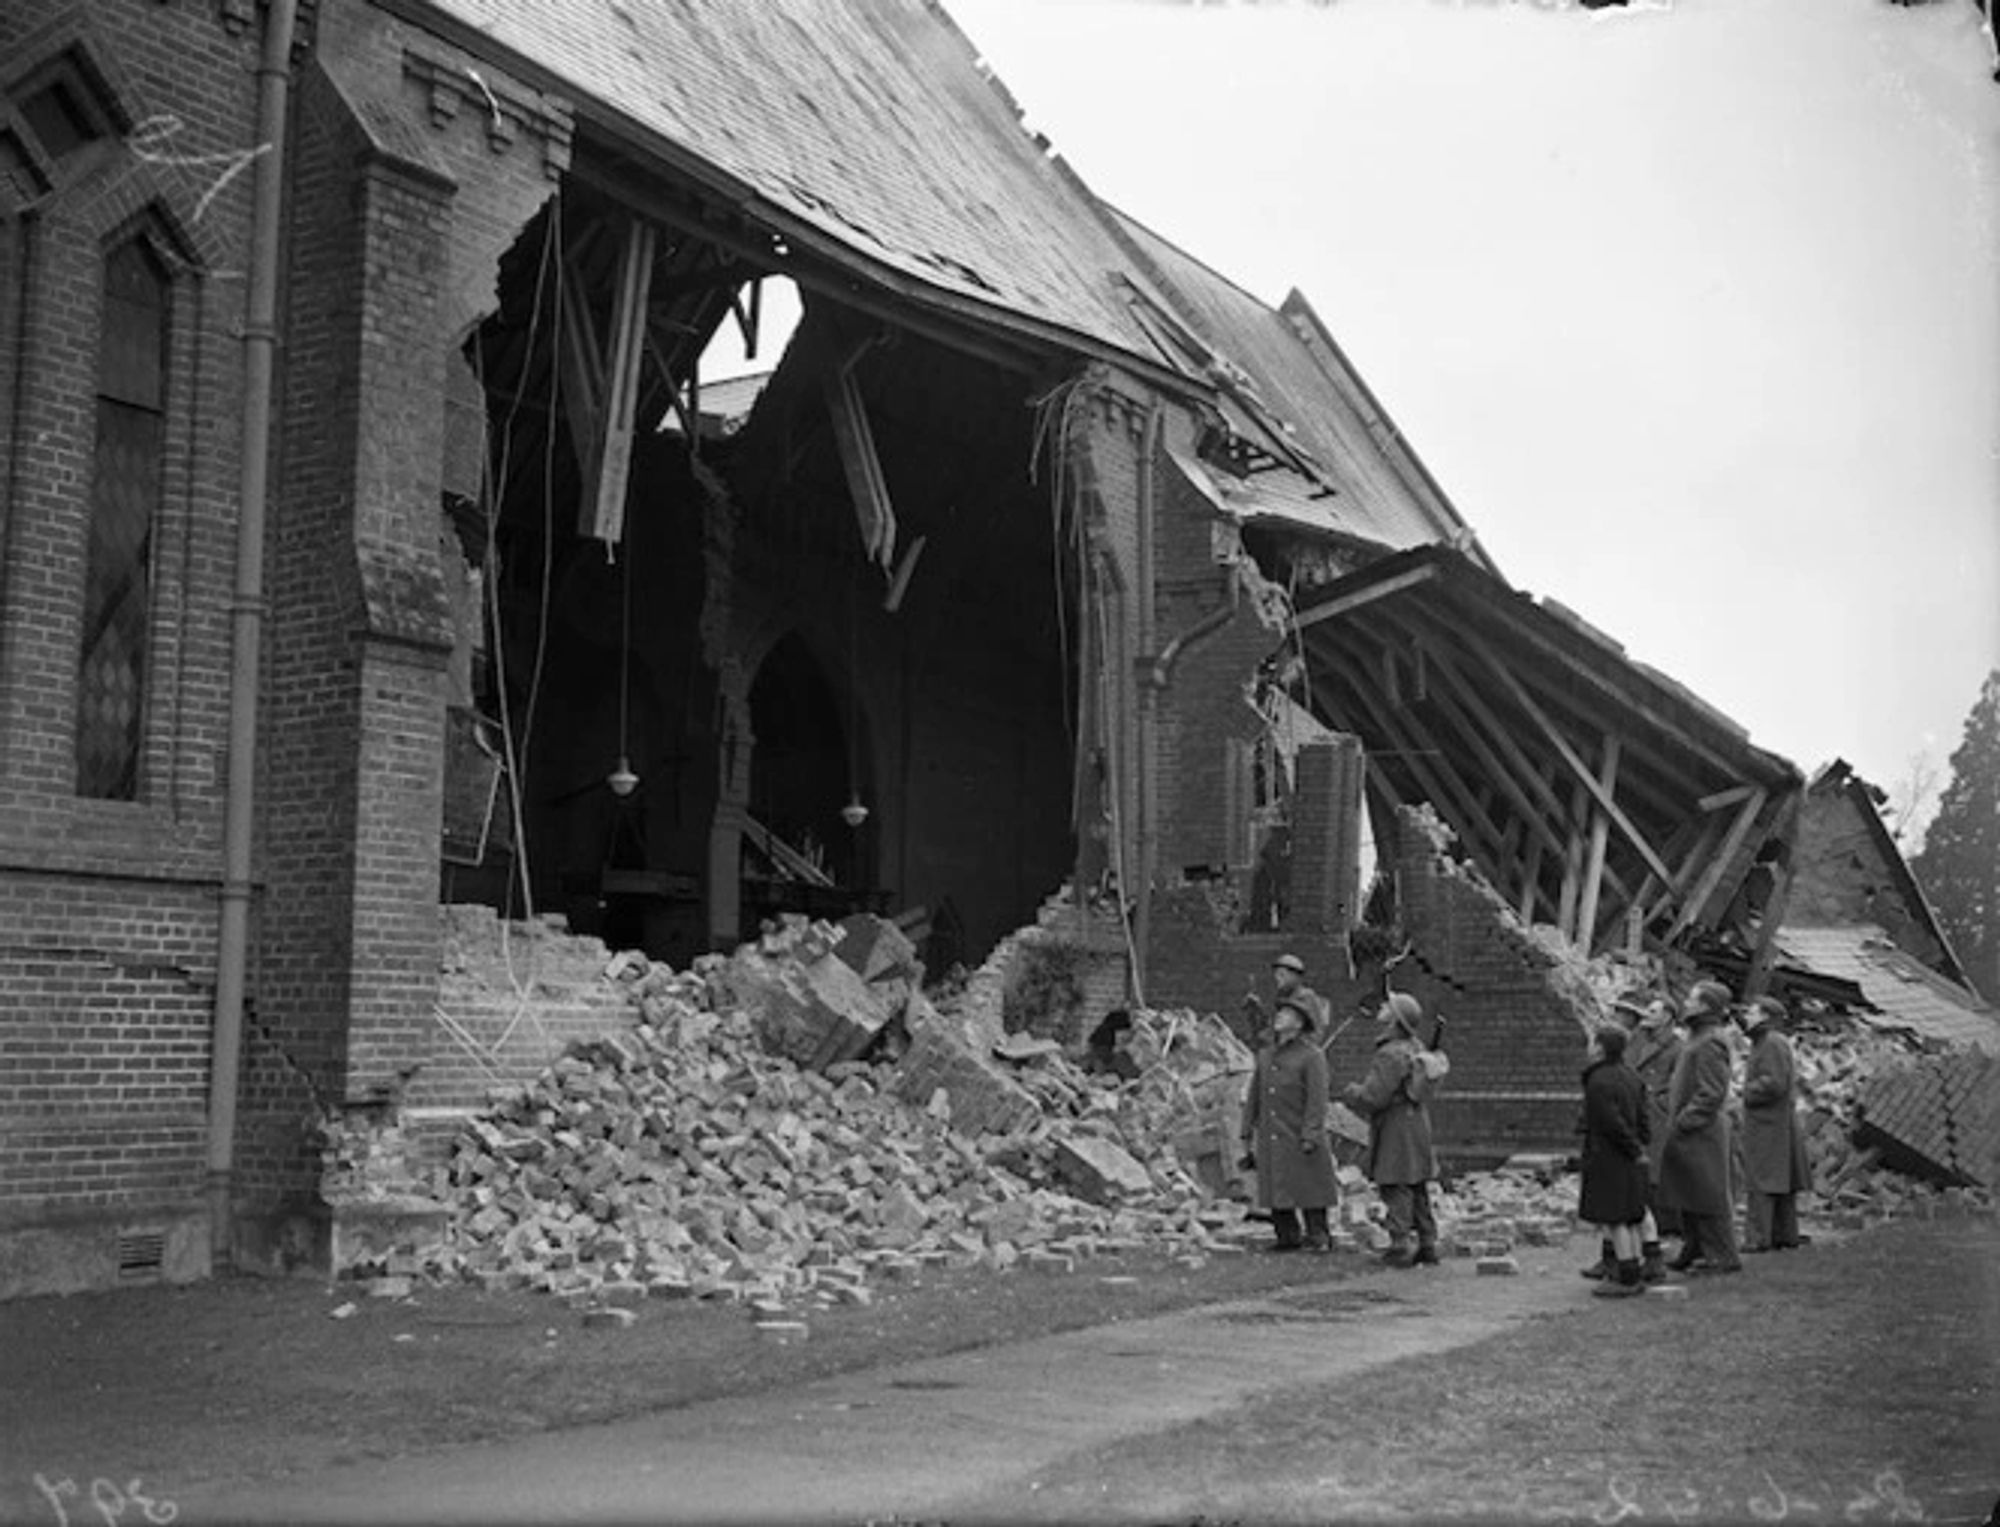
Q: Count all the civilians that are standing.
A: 5